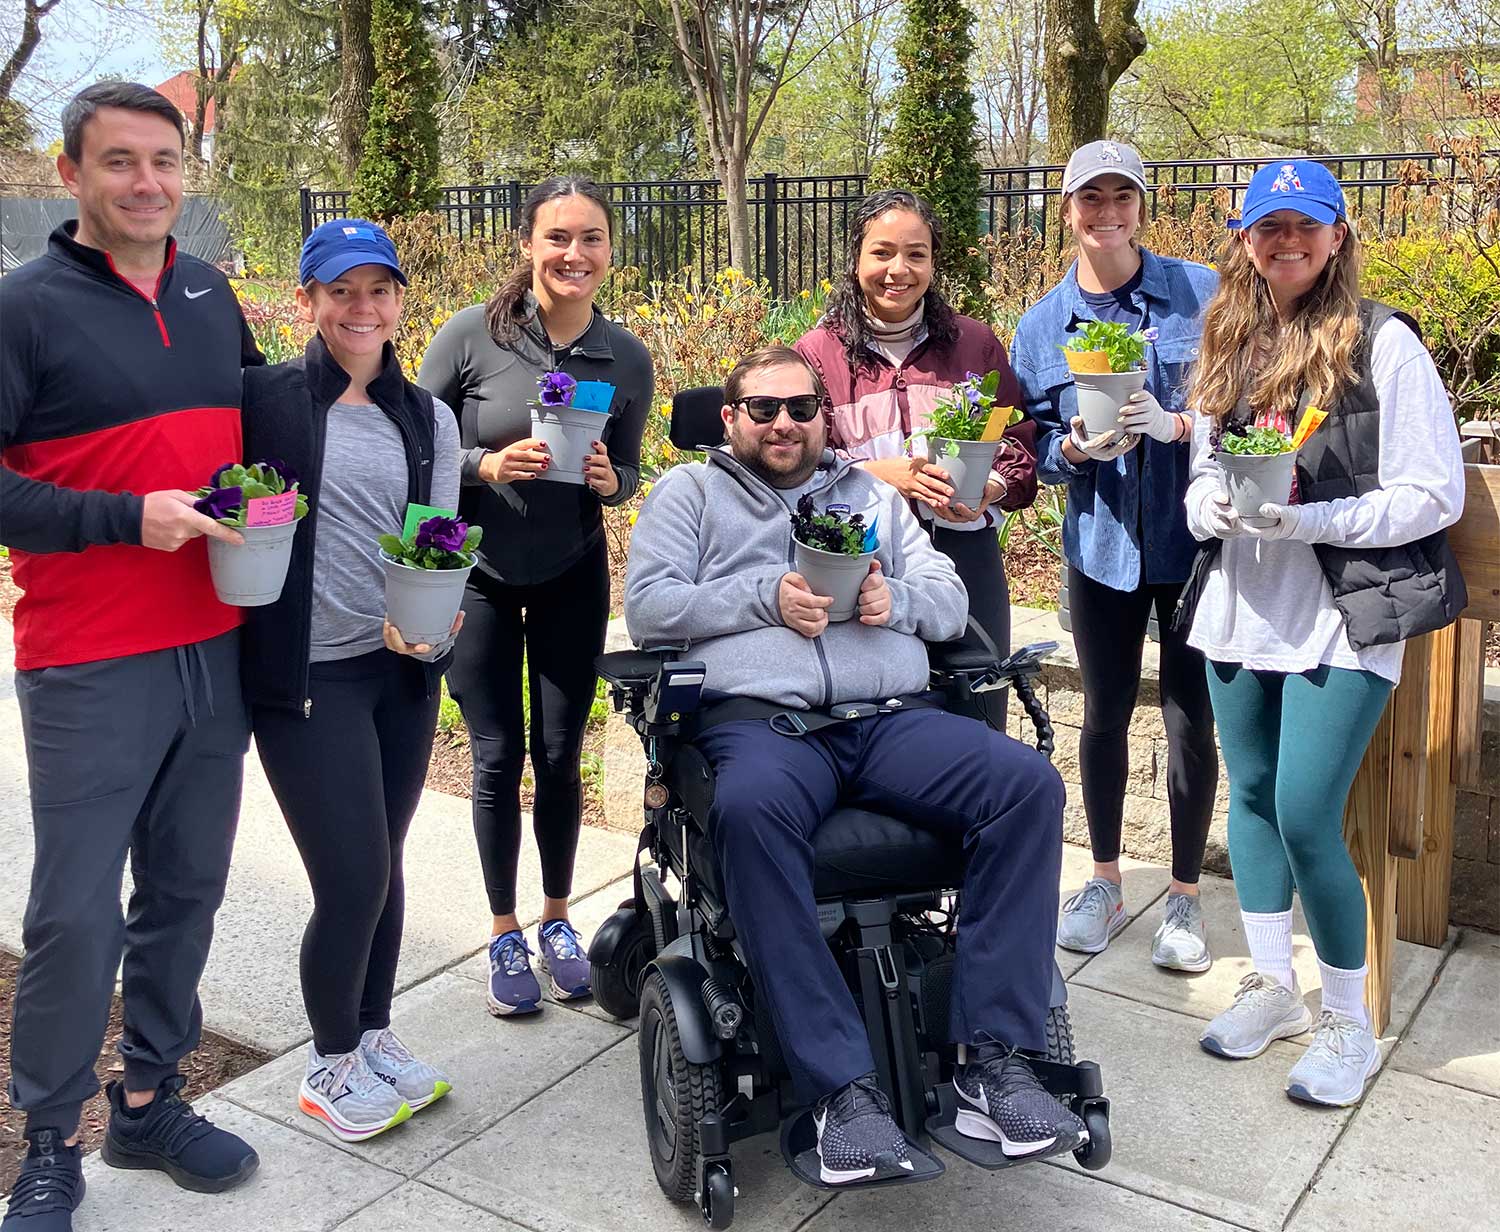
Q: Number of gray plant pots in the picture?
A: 7